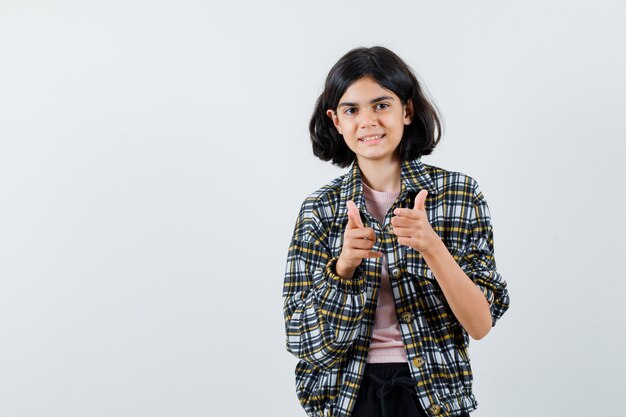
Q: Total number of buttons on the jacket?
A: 5